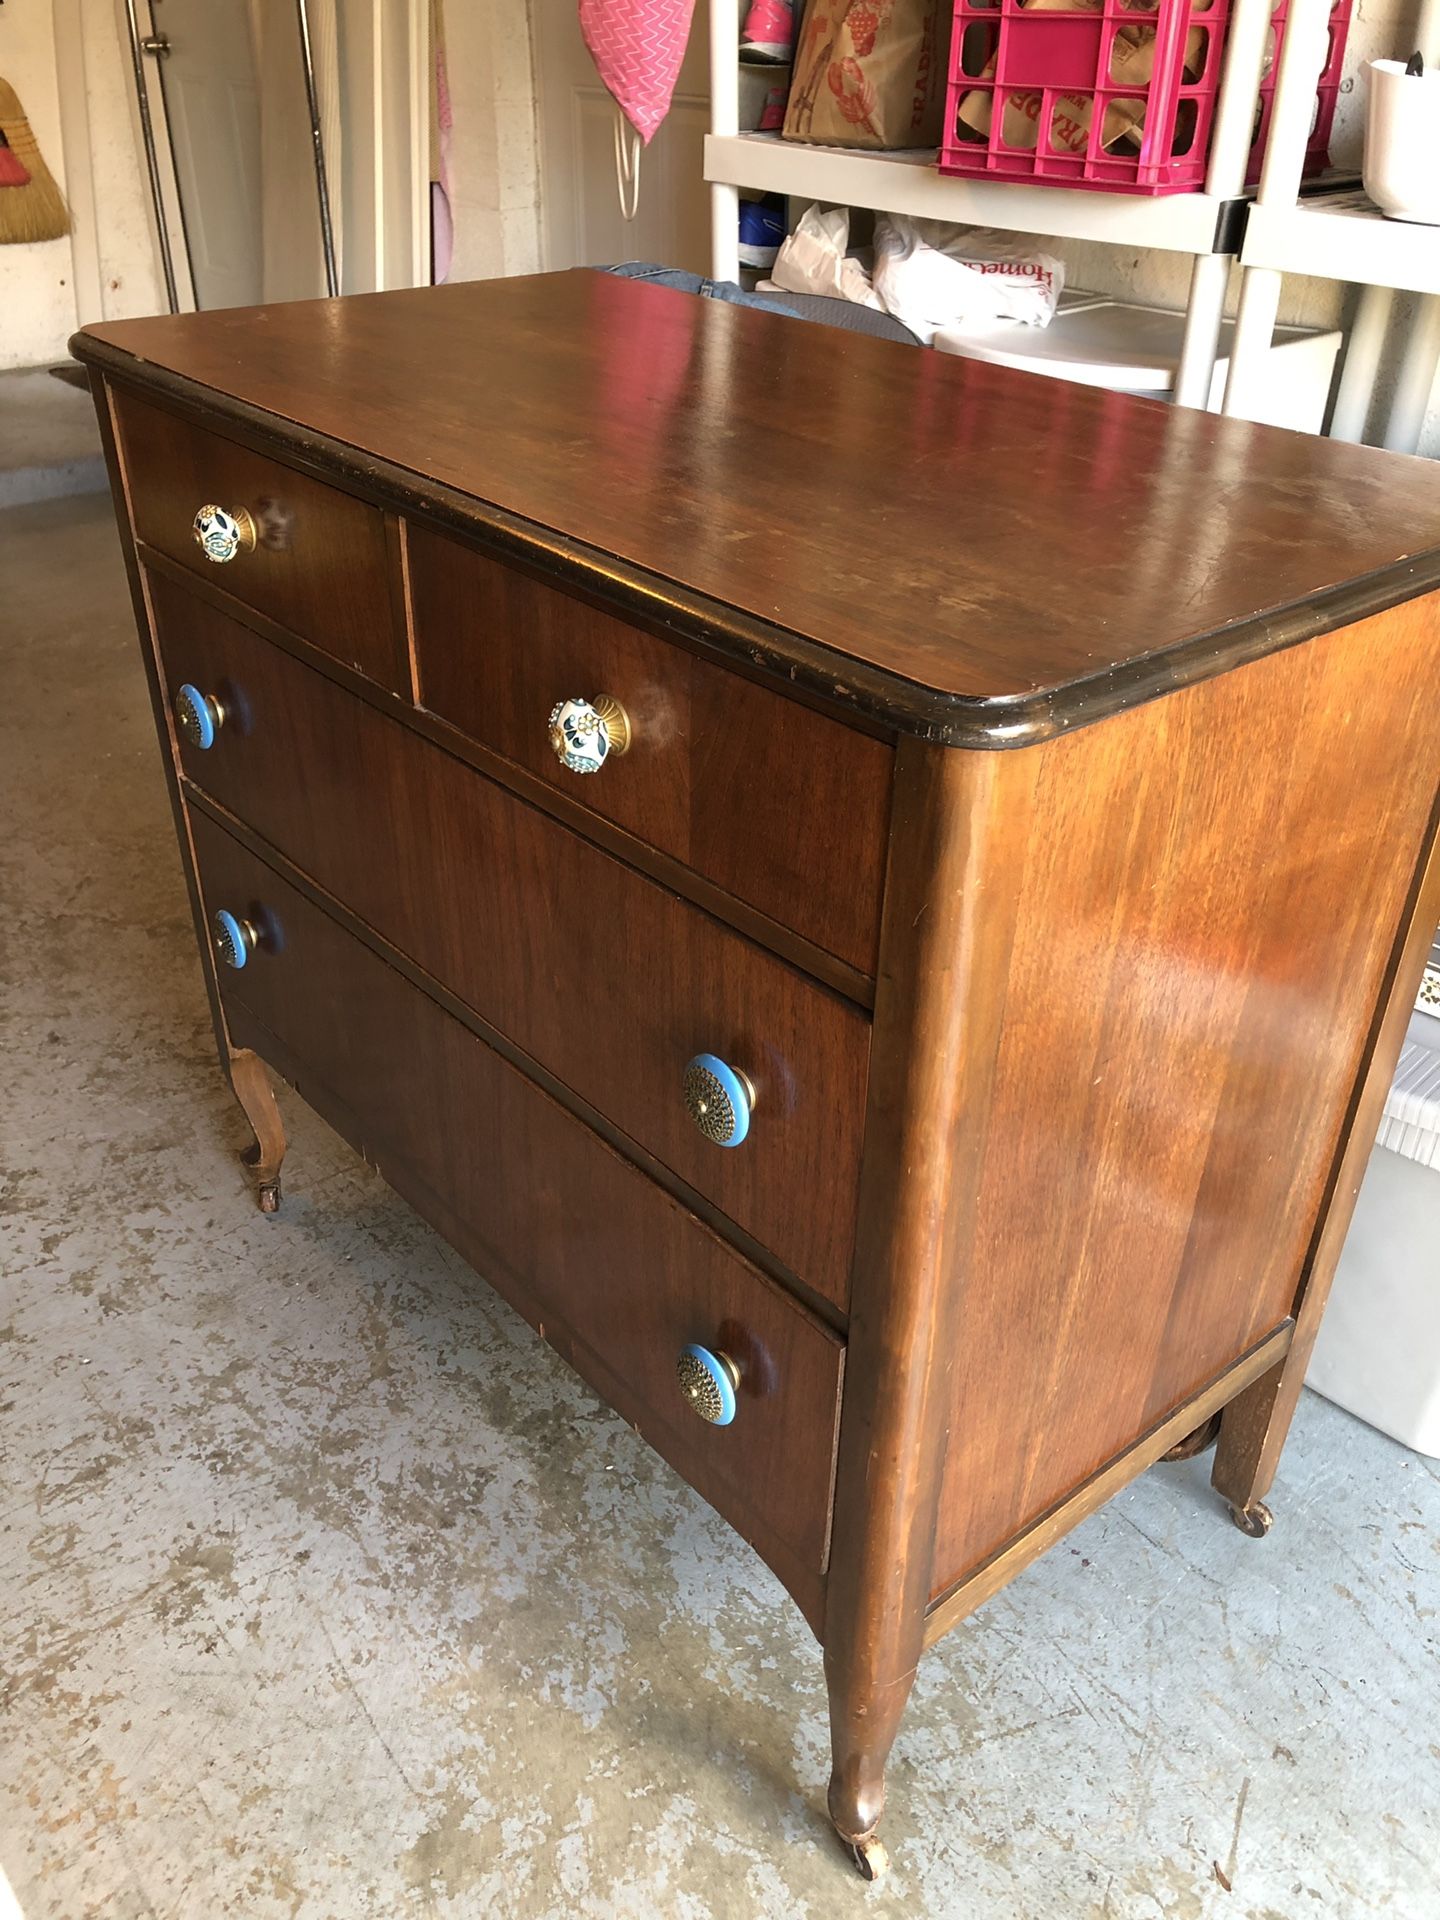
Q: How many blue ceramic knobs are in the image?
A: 4